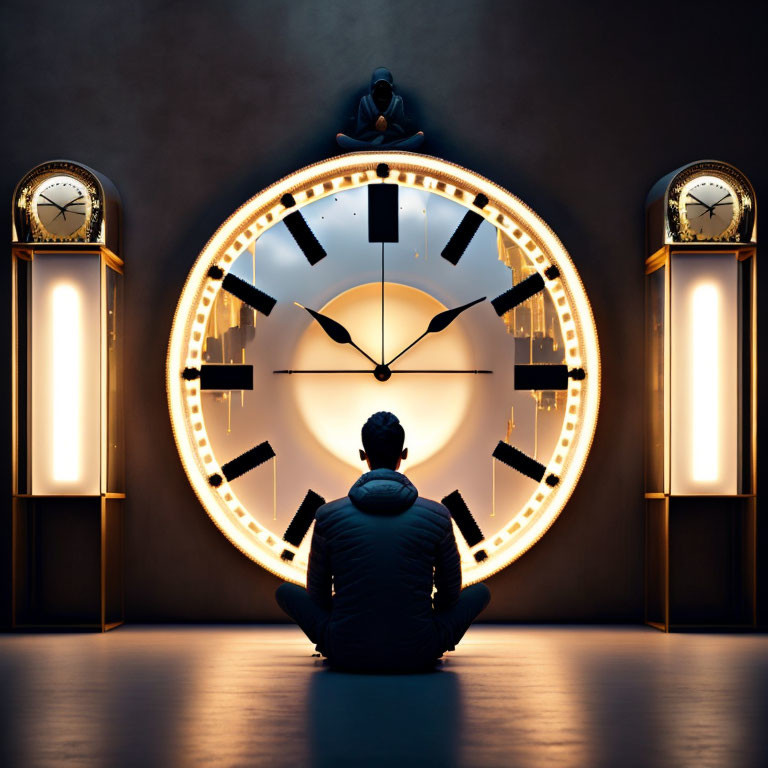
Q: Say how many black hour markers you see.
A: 11